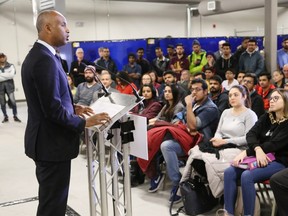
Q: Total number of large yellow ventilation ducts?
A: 0